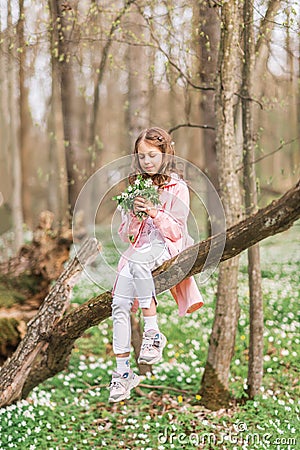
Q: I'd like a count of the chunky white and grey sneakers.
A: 2